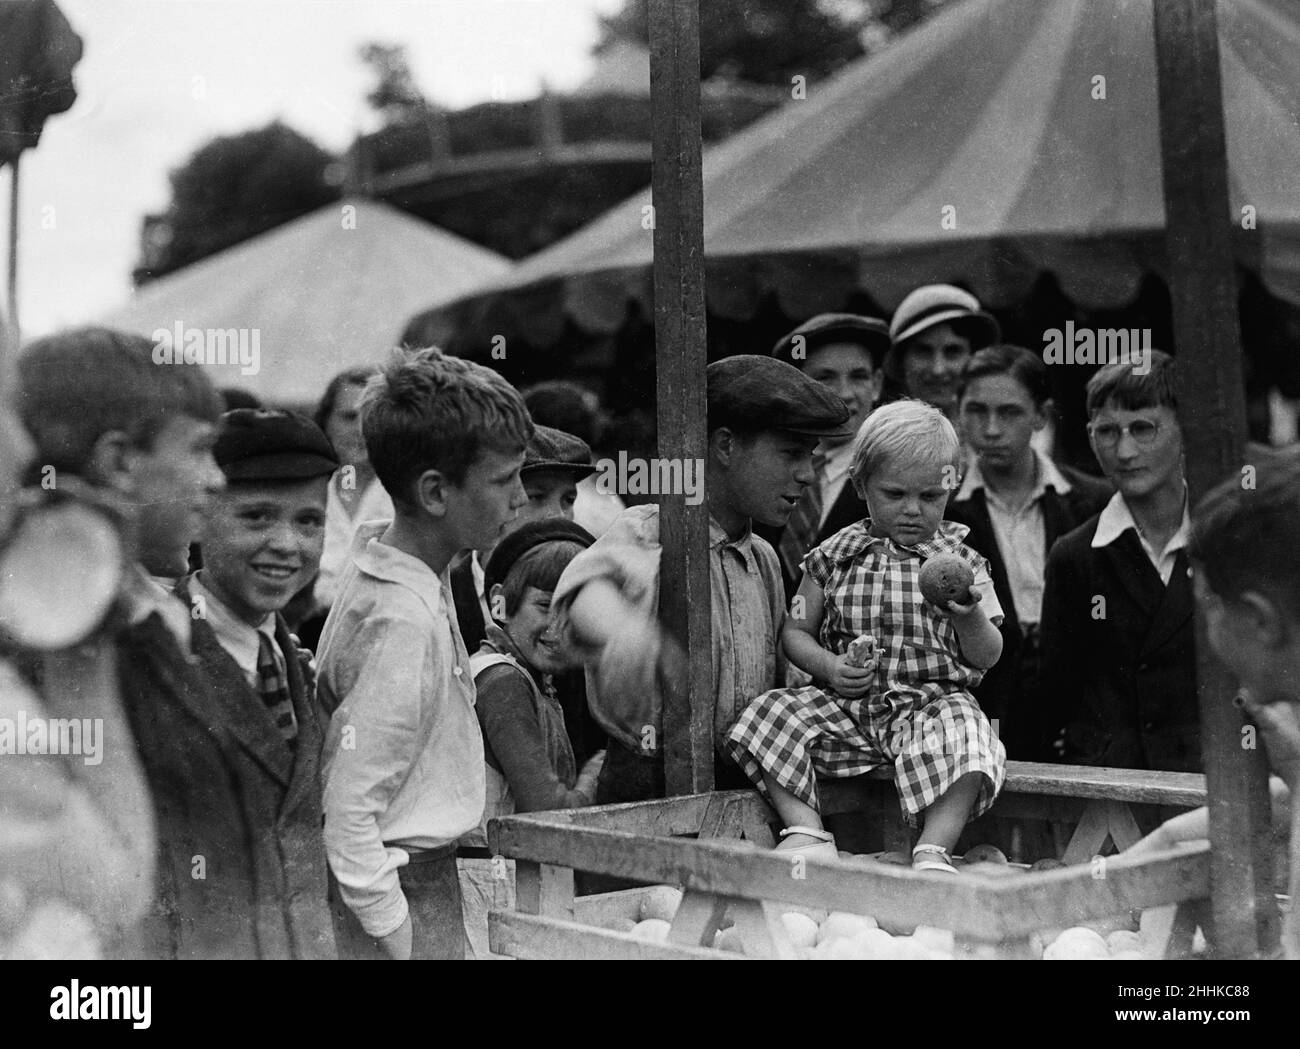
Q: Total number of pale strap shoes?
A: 2